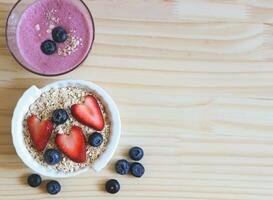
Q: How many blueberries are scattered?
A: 6